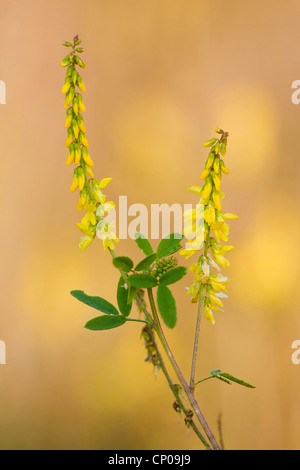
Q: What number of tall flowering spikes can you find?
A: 2